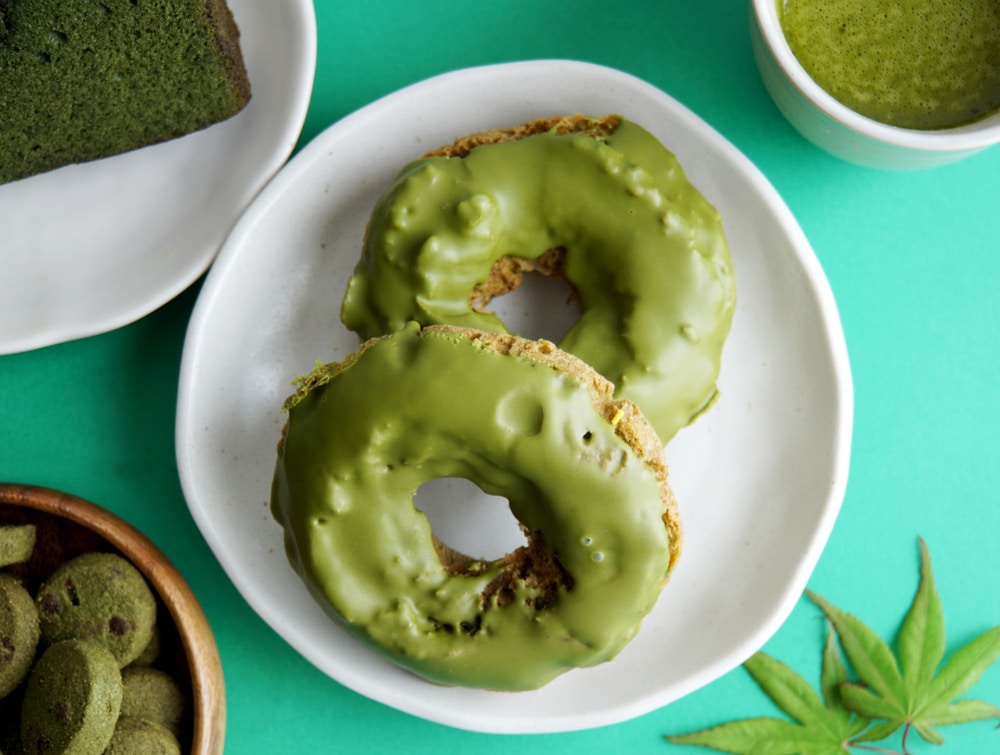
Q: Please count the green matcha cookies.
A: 7